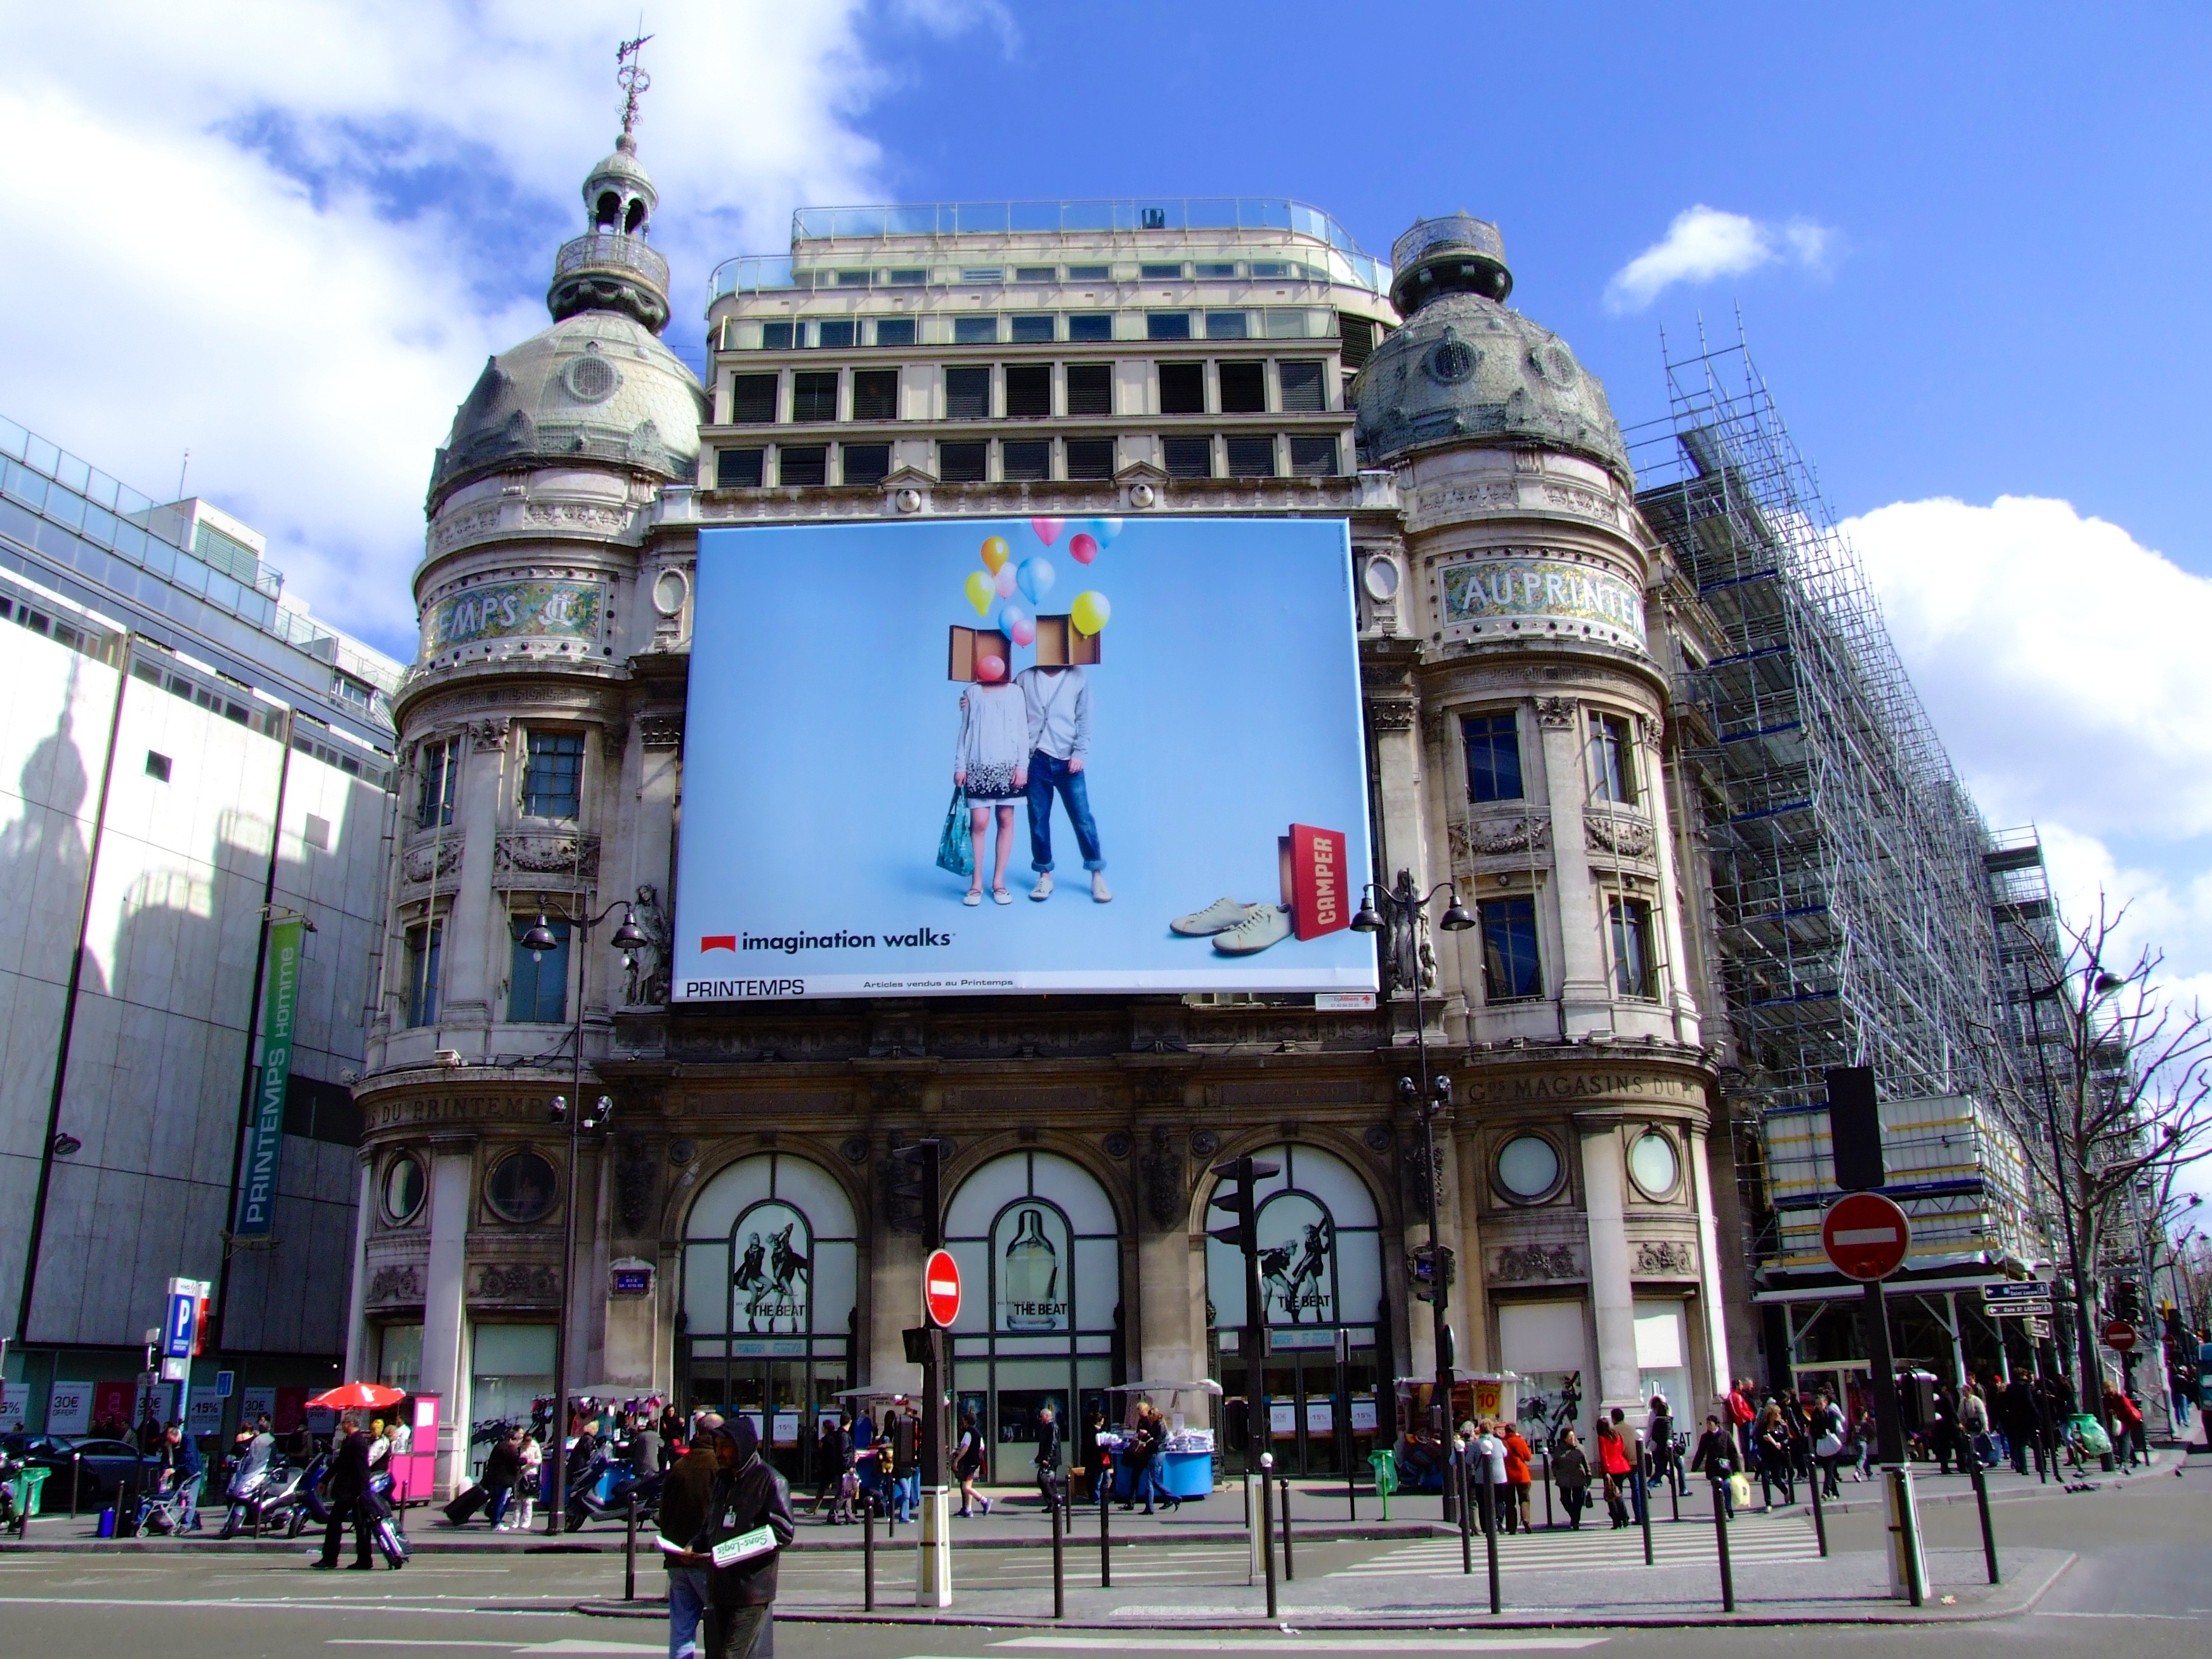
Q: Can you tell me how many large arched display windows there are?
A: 3